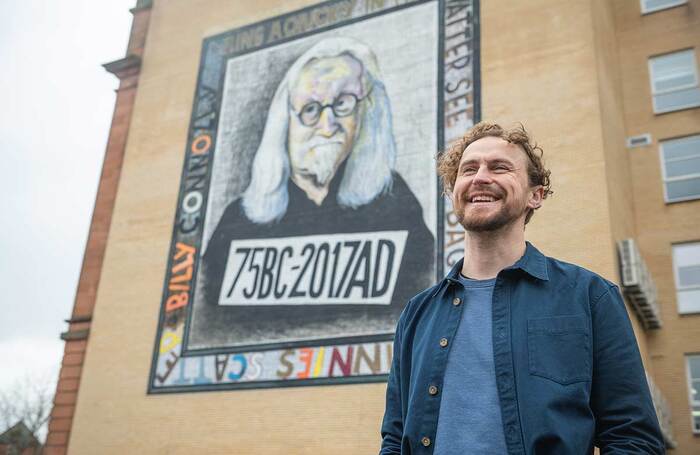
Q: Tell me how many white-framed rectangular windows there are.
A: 5